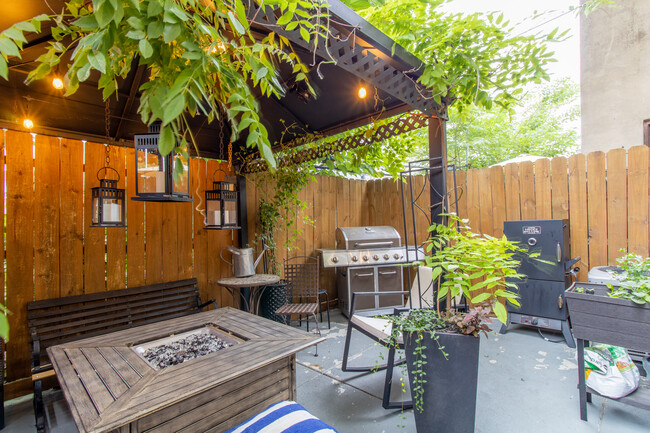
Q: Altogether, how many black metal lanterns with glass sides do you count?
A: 3